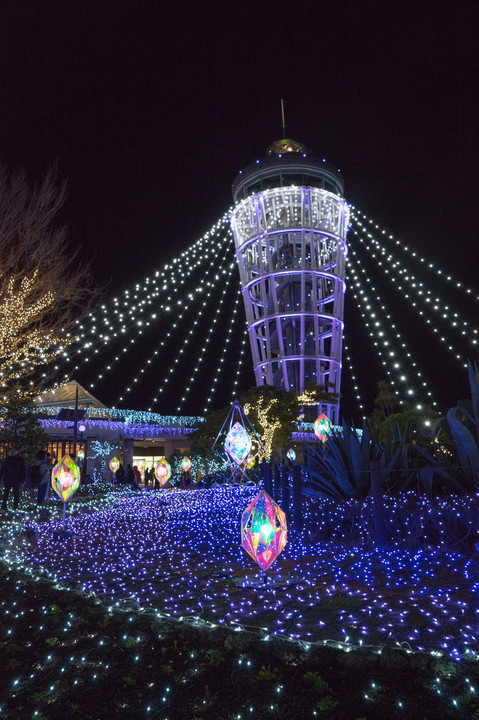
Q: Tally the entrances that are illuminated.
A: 1